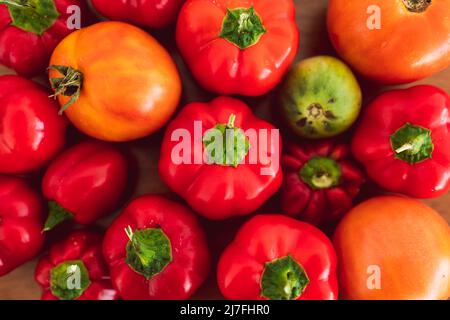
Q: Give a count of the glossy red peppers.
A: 12